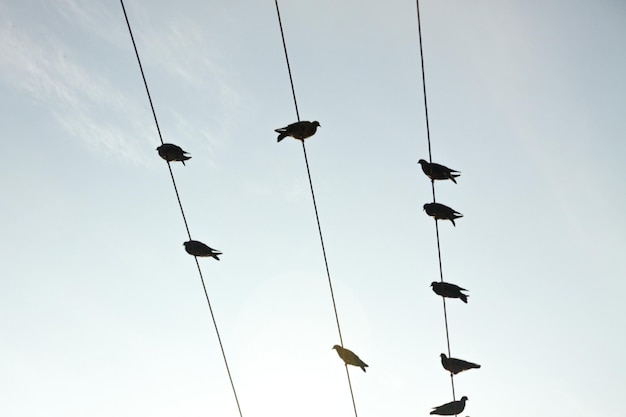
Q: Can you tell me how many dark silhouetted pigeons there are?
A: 9